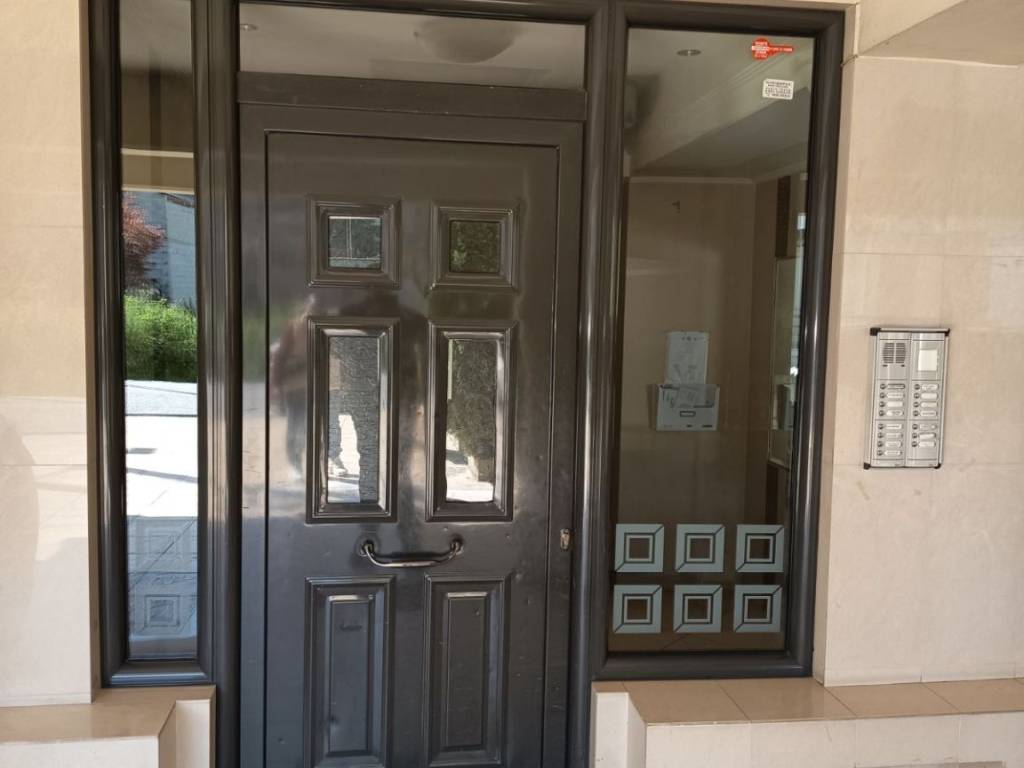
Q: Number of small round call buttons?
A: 15